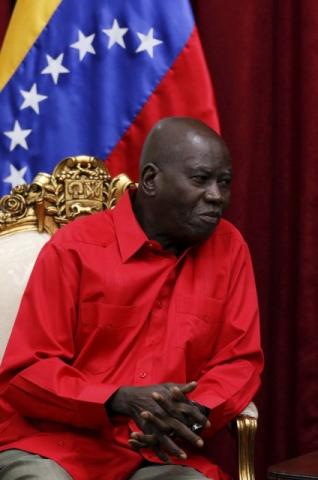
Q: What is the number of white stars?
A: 7